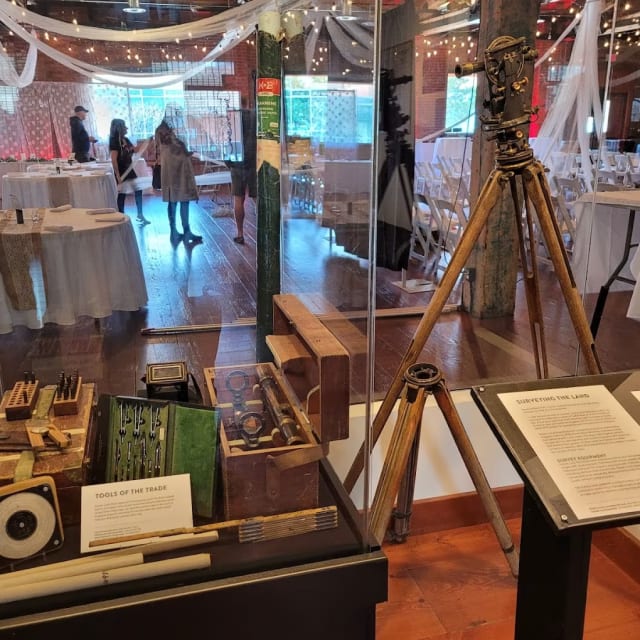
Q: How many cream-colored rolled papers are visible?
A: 3